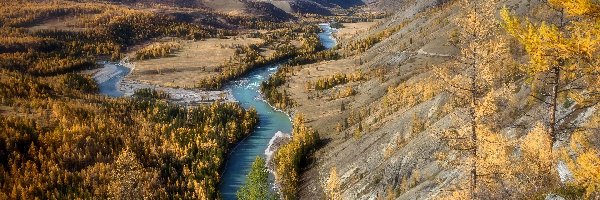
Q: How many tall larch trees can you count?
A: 2